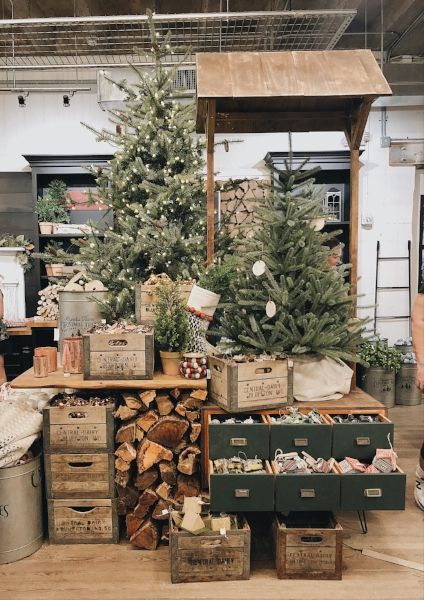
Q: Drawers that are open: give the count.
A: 6